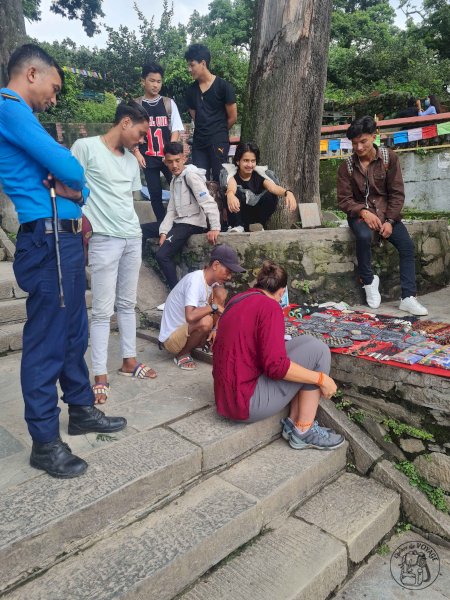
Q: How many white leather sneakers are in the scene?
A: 2